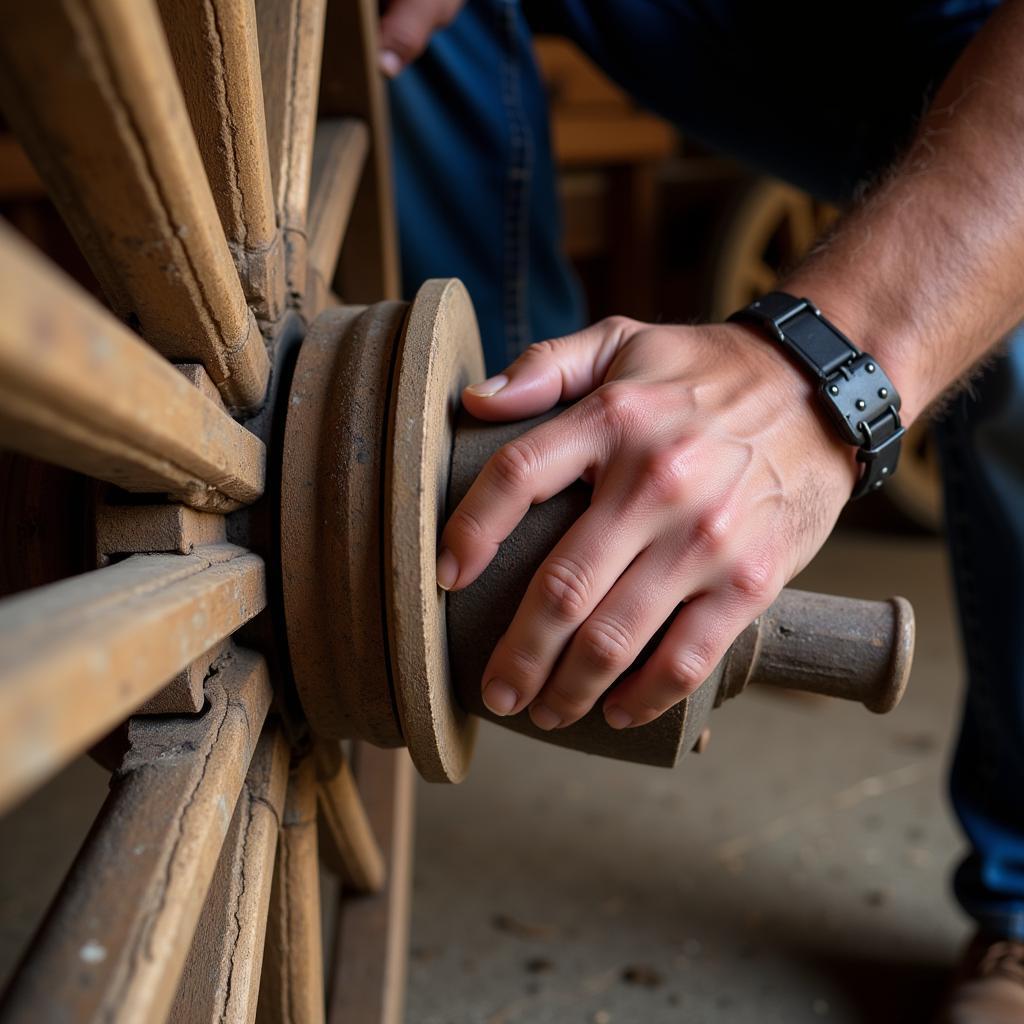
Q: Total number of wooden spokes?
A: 10